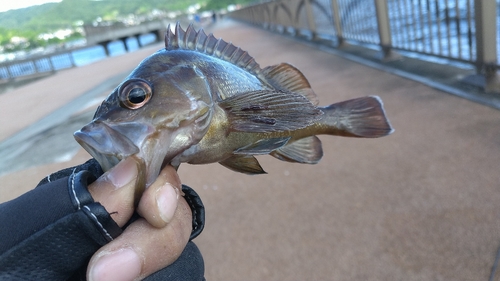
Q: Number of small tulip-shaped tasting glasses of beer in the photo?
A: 0